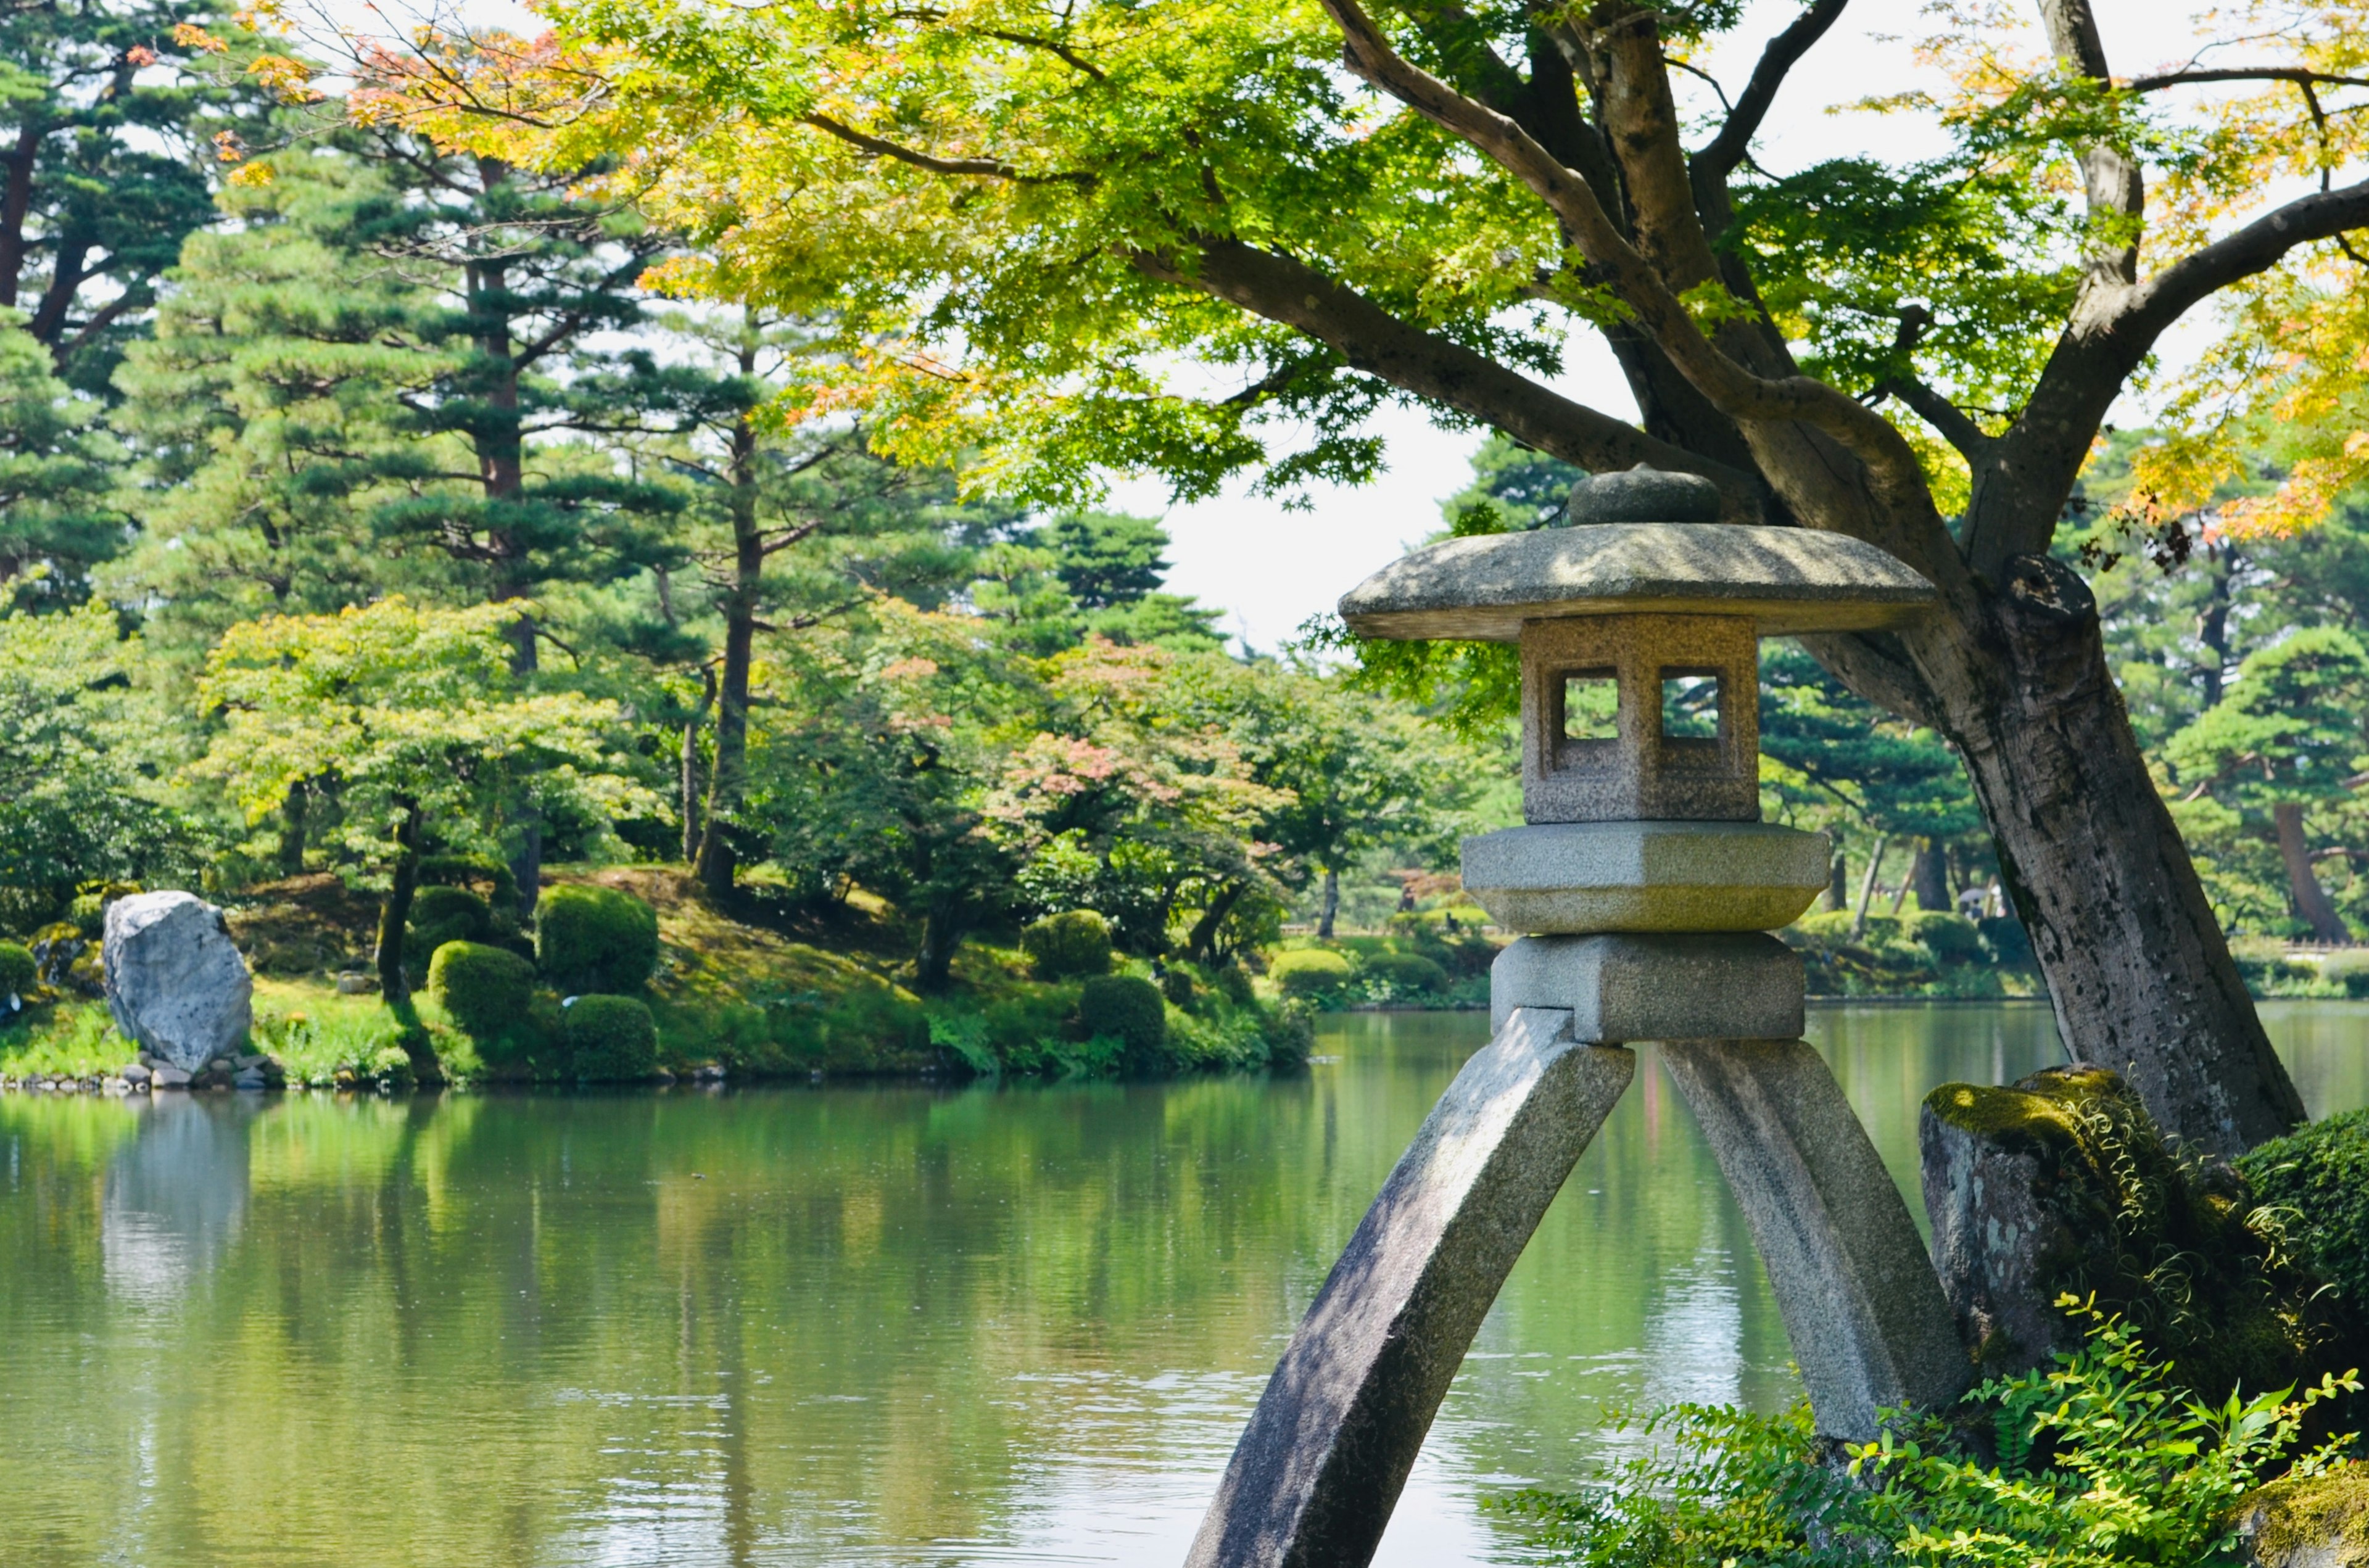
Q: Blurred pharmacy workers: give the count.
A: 0